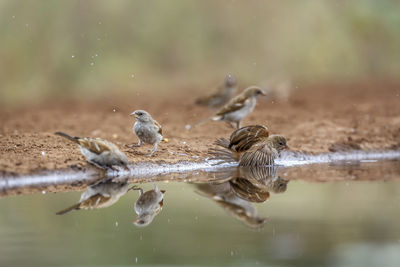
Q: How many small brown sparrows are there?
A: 5